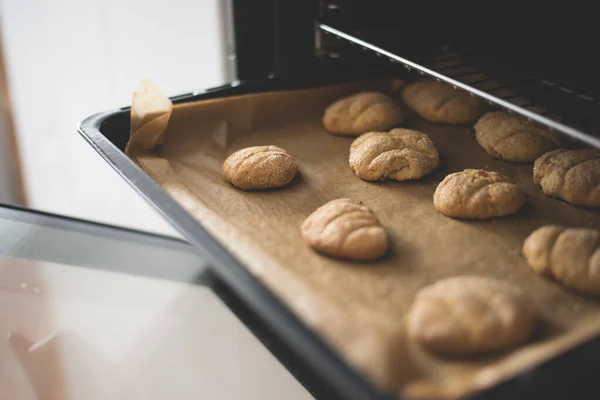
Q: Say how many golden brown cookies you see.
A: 10